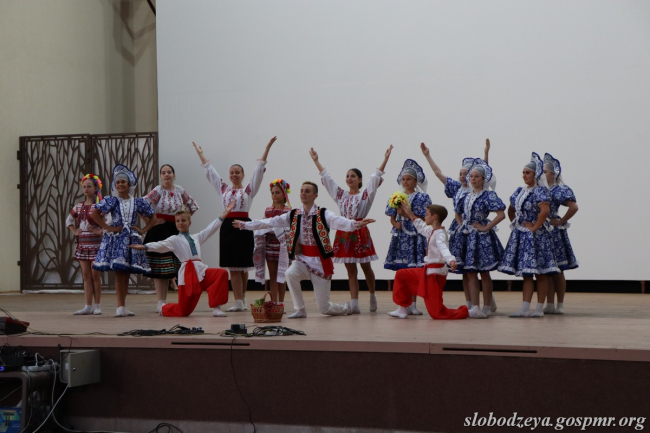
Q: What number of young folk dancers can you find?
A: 14